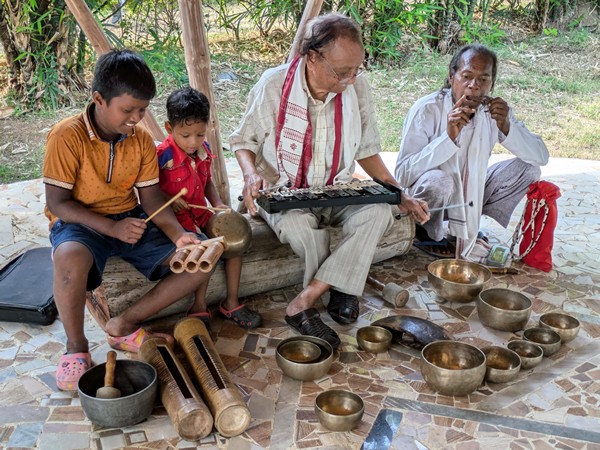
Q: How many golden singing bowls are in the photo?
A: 11